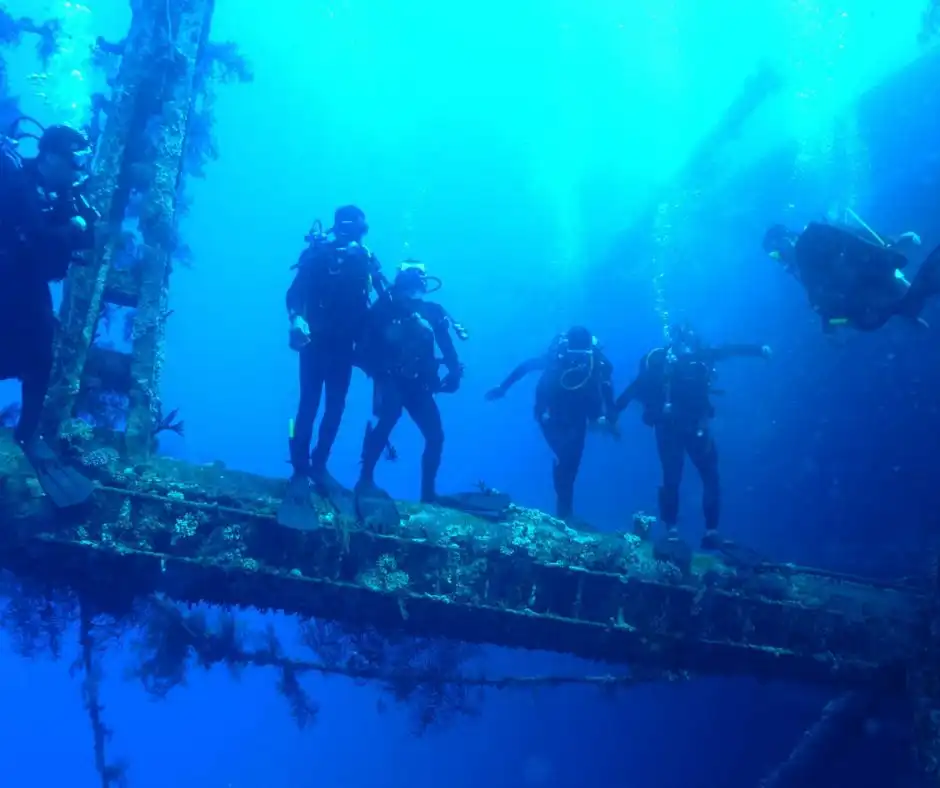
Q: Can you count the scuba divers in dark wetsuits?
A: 6